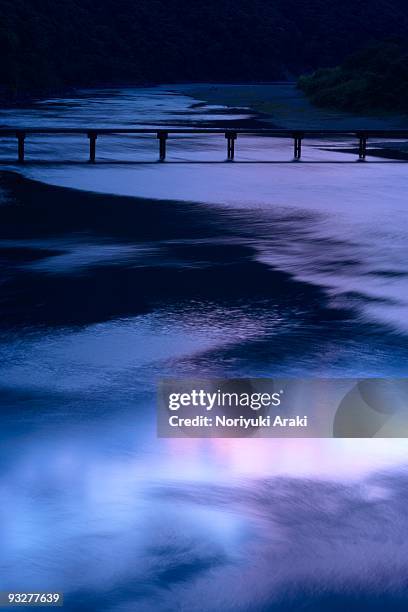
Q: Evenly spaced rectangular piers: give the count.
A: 6